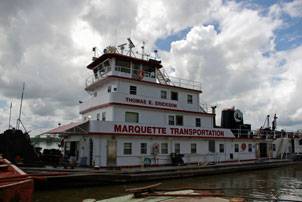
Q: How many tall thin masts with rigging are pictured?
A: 2